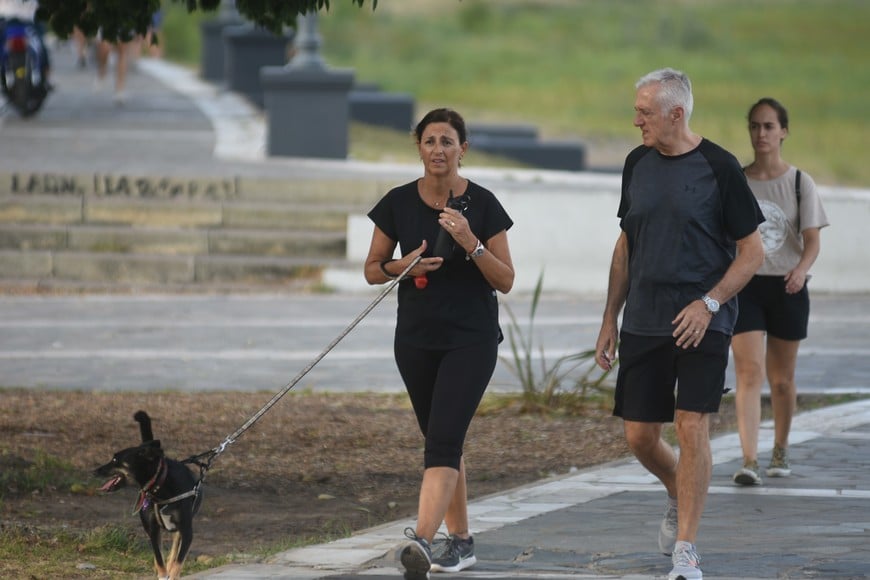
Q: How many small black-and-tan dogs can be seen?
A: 1